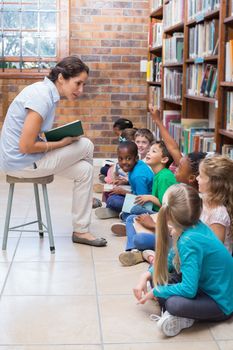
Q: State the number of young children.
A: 8